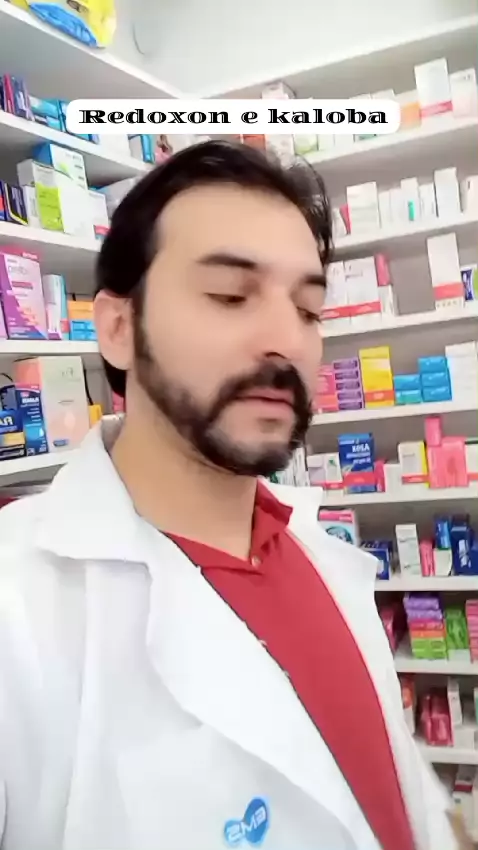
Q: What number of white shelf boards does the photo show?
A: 14